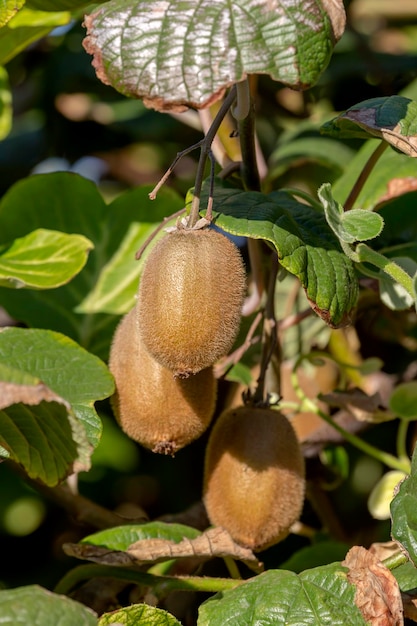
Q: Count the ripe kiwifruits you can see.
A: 3